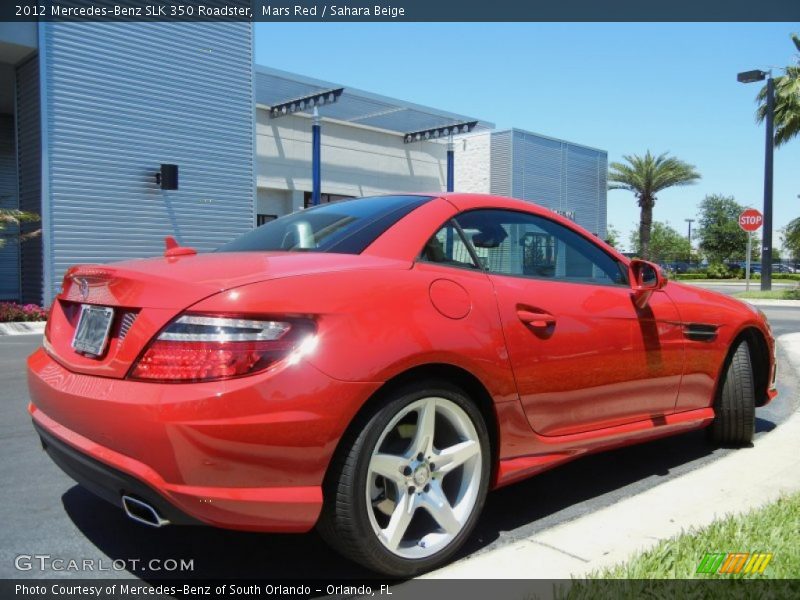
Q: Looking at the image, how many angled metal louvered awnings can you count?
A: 2